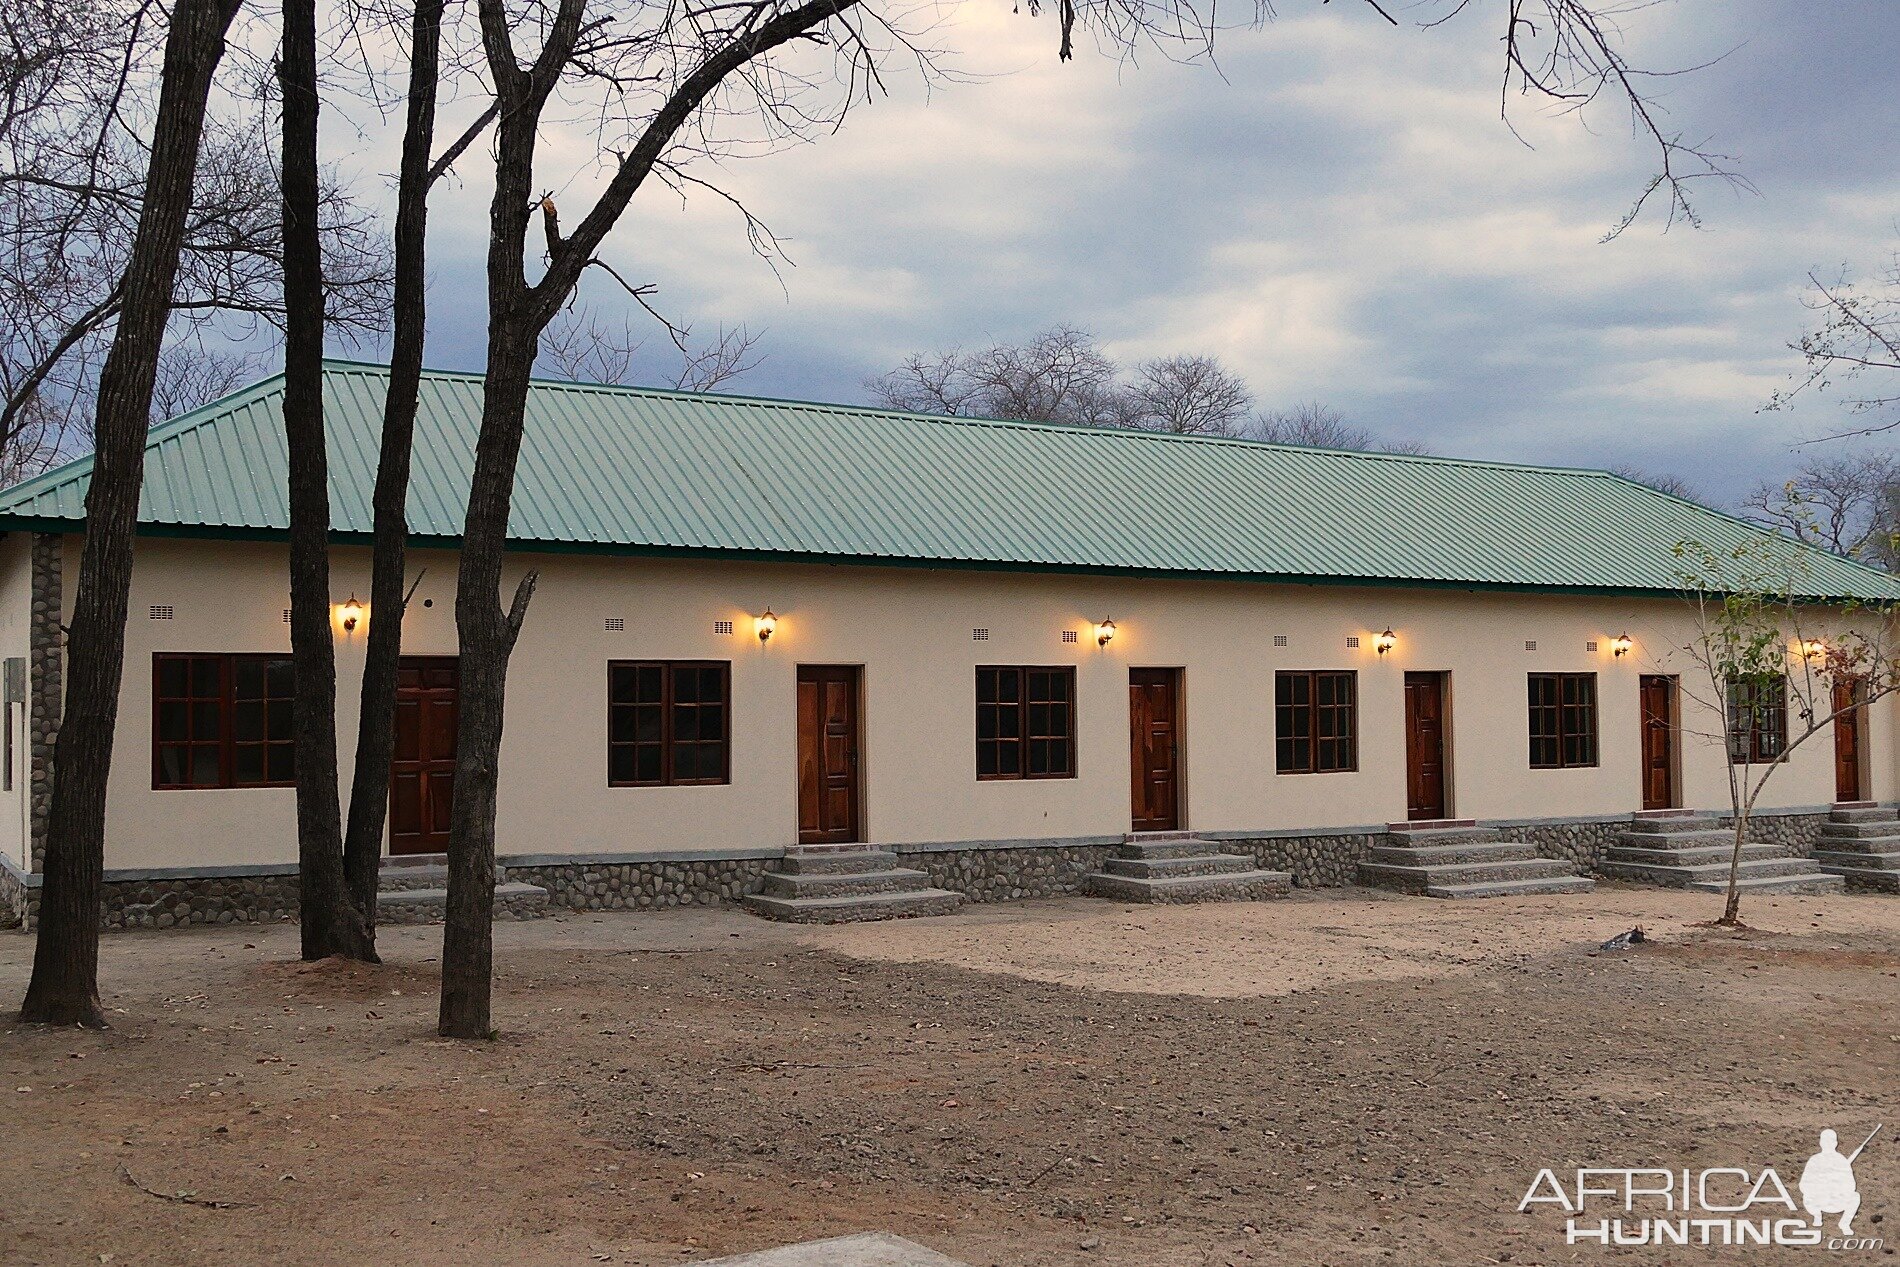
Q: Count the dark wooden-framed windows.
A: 6